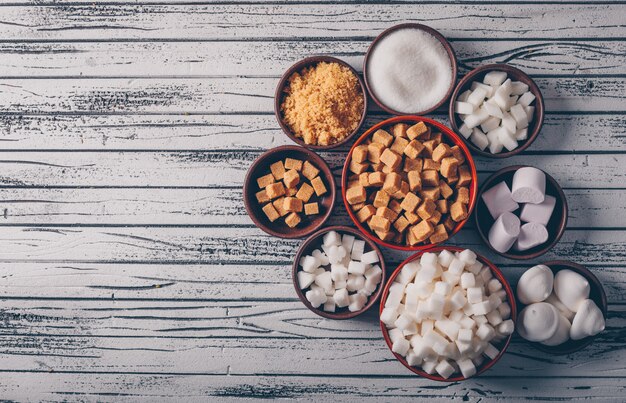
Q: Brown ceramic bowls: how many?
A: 7